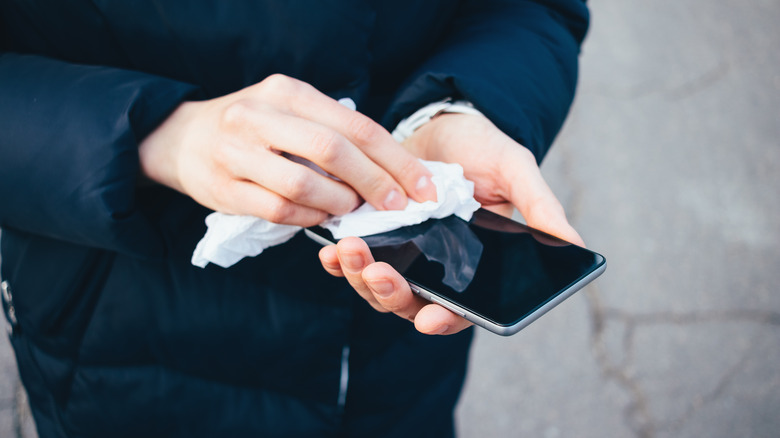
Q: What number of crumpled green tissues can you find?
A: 0